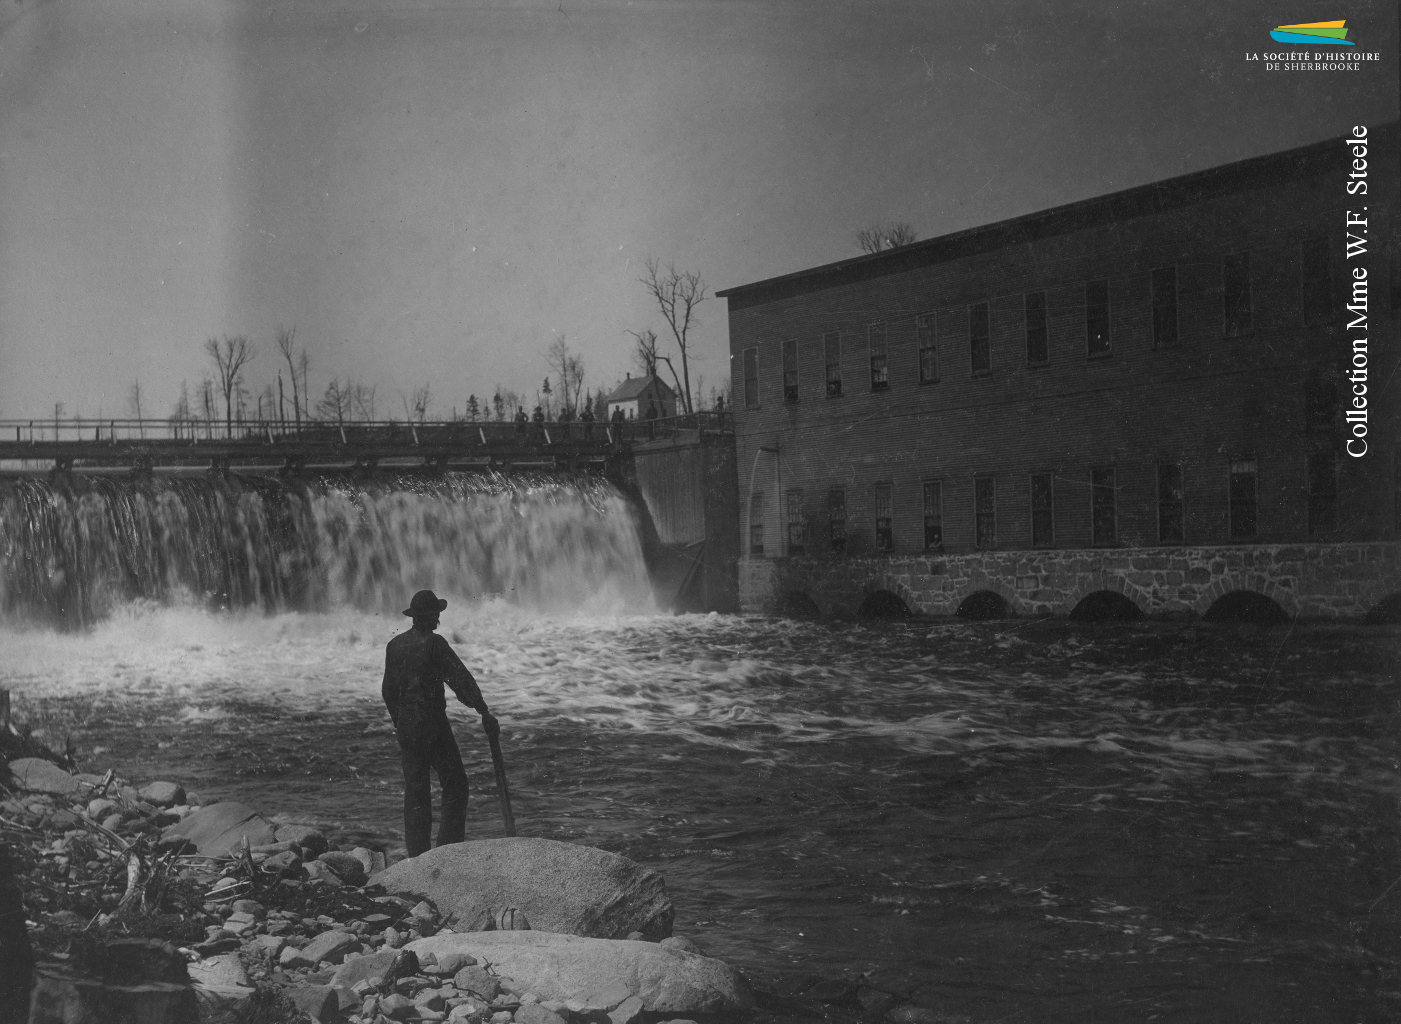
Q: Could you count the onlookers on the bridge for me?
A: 7